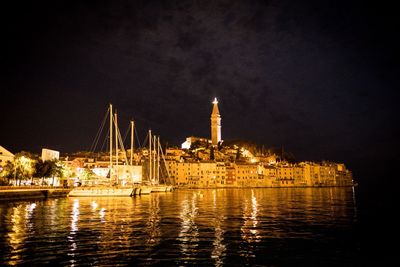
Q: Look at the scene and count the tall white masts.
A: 6